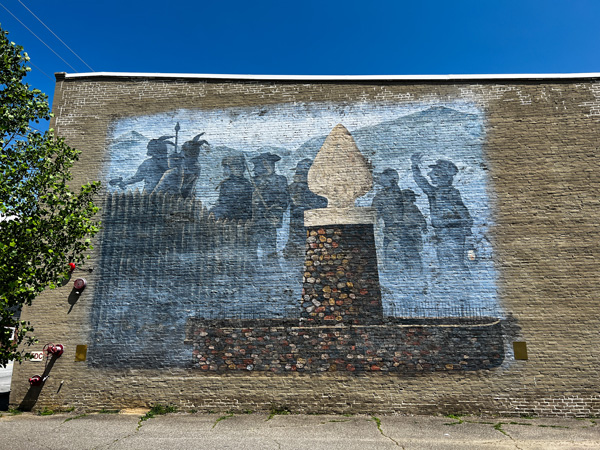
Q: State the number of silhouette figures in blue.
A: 8